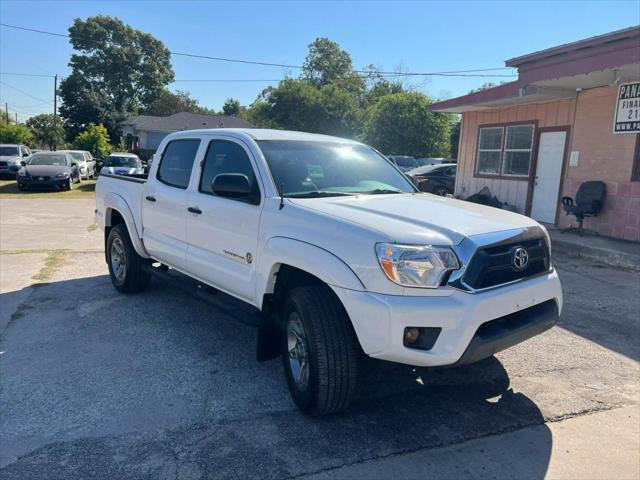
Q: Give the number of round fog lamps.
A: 1